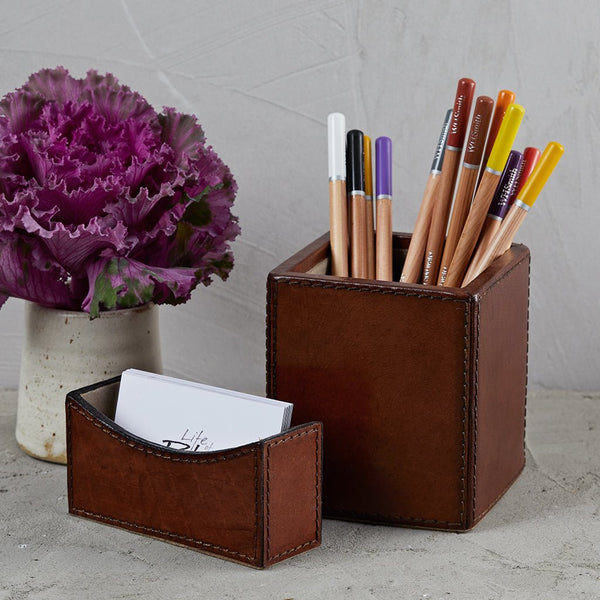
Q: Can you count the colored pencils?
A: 12